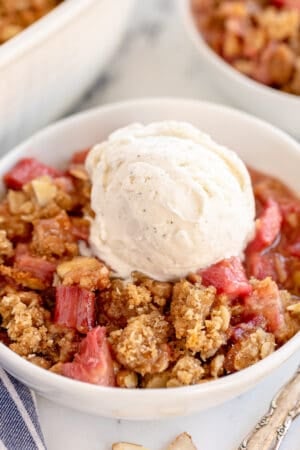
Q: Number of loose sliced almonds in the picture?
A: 2